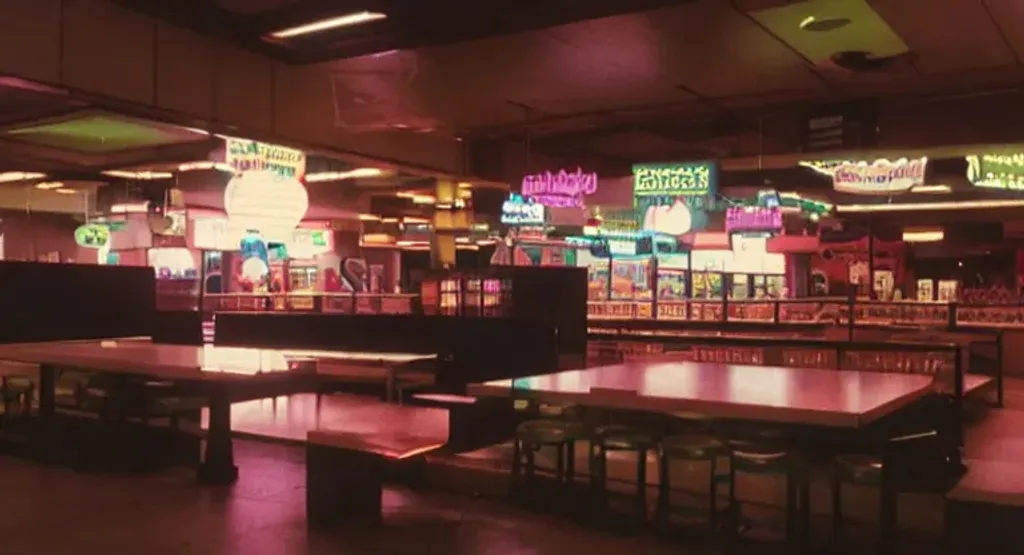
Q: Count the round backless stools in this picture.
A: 5